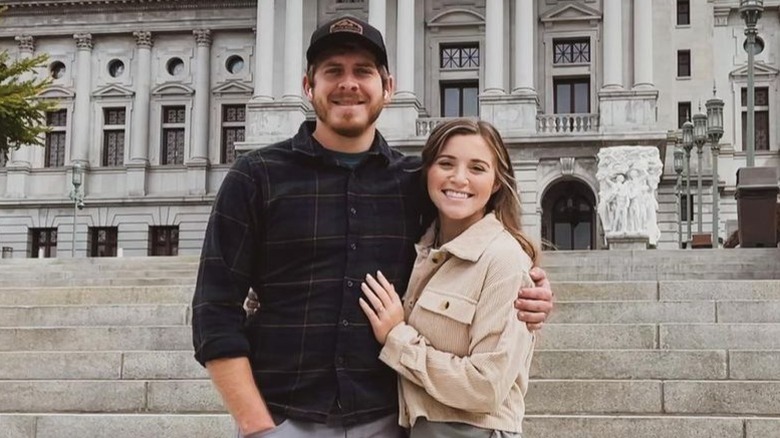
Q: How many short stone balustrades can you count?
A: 2